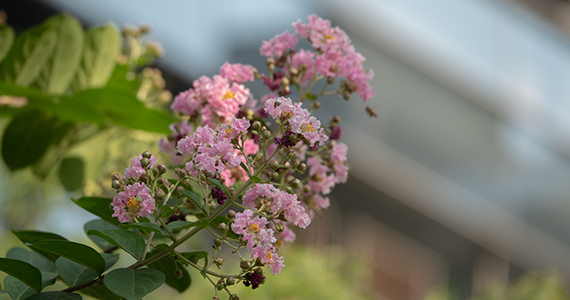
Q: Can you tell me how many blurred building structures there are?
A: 1